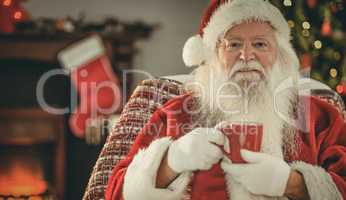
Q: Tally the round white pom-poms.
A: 1